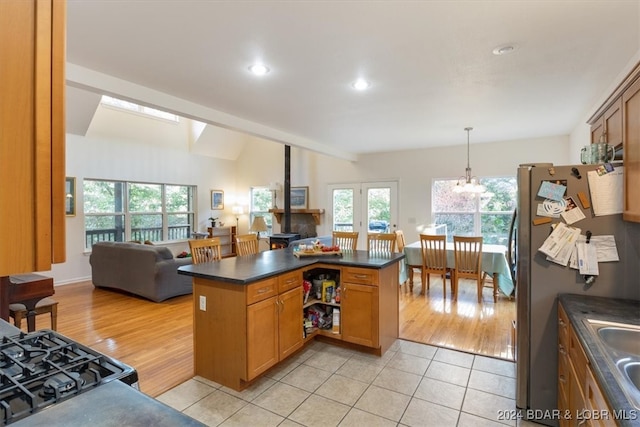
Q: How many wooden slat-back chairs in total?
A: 7